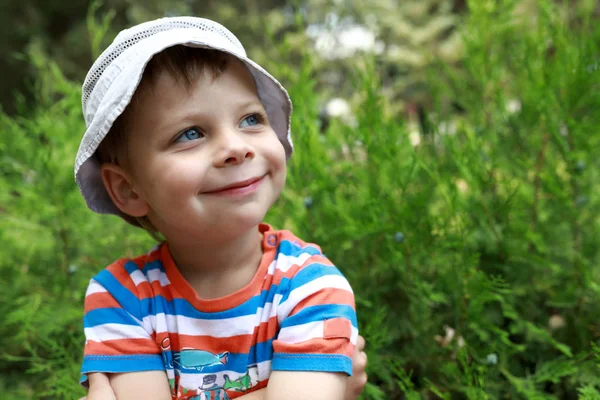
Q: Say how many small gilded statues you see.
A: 0